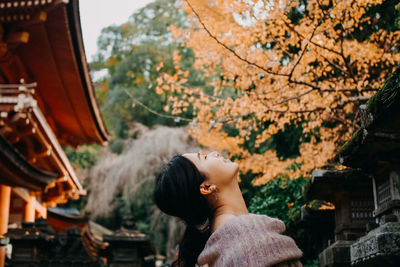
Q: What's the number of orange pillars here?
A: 3